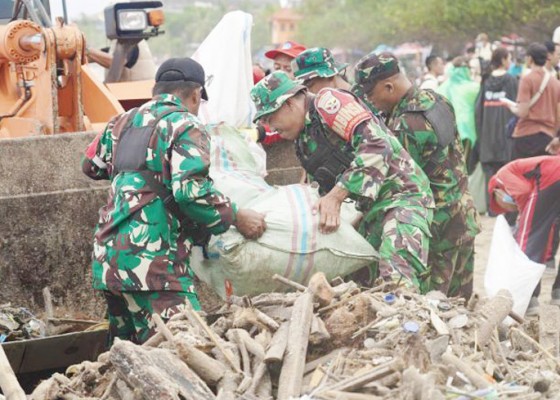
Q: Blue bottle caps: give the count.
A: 2